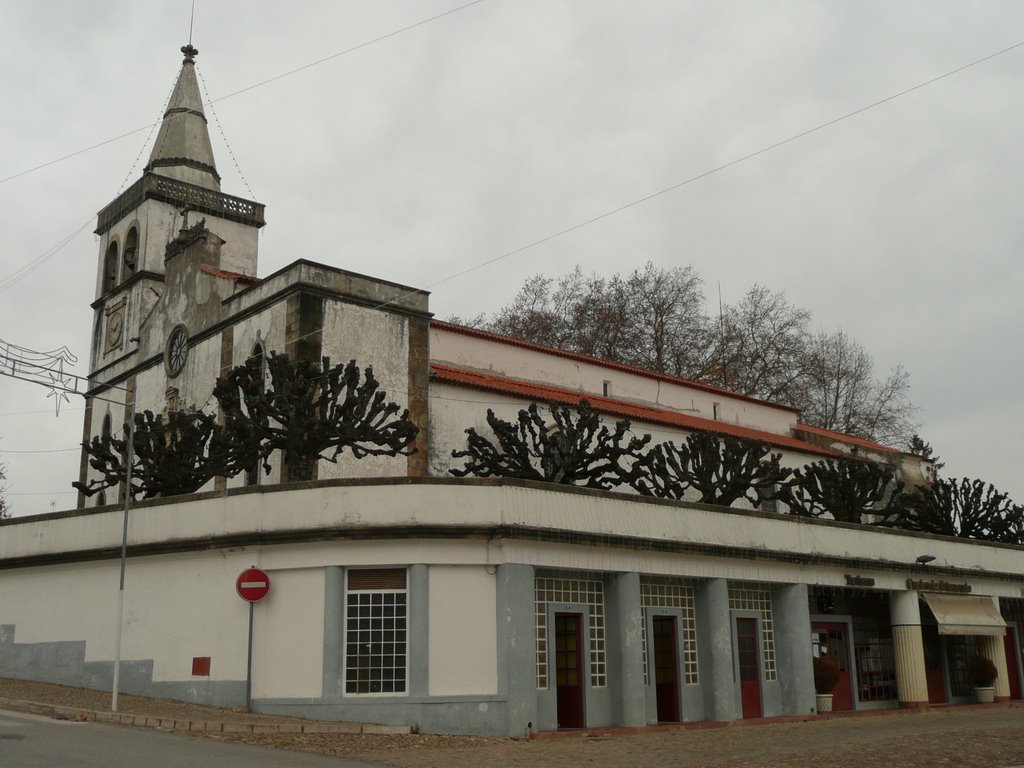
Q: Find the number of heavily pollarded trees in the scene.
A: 6